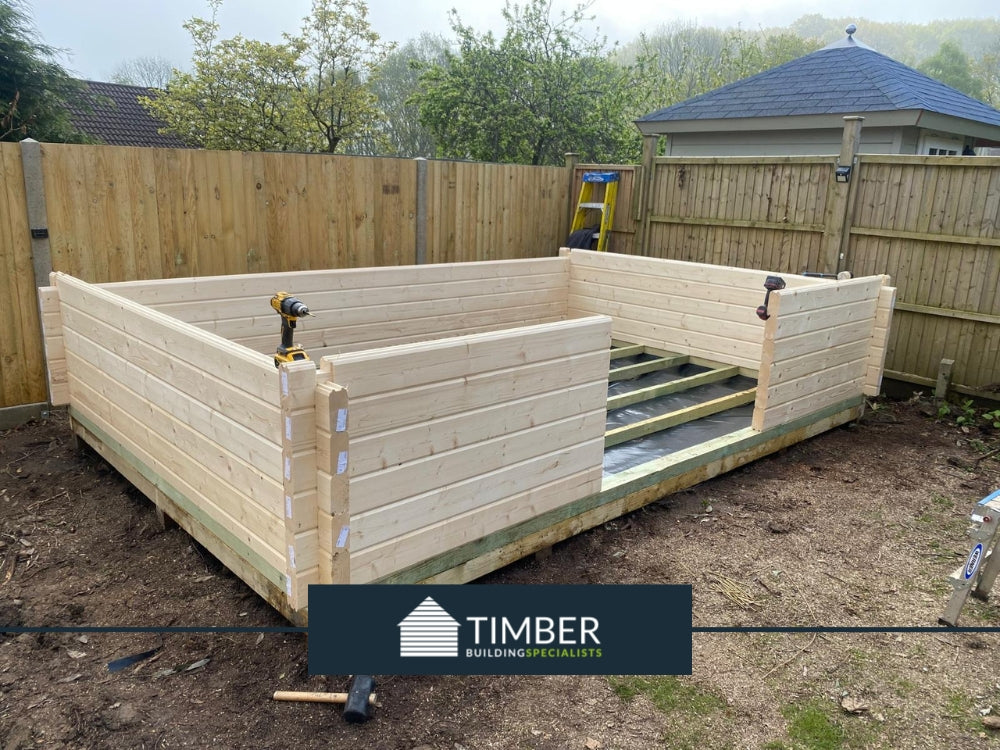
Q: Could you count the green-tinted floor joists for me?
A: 4